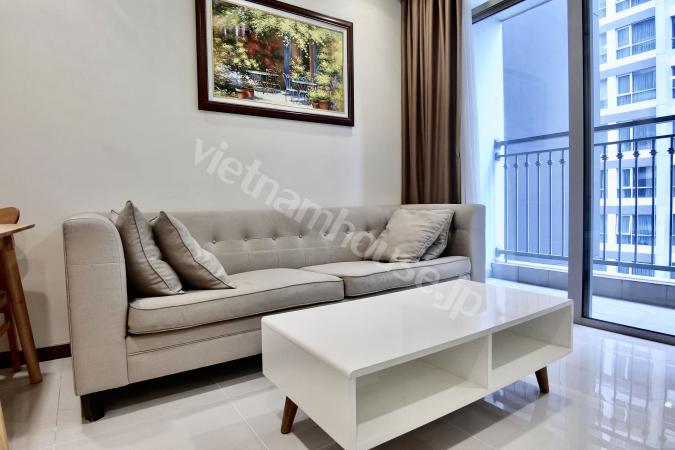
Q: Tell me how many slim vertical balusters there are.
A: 11